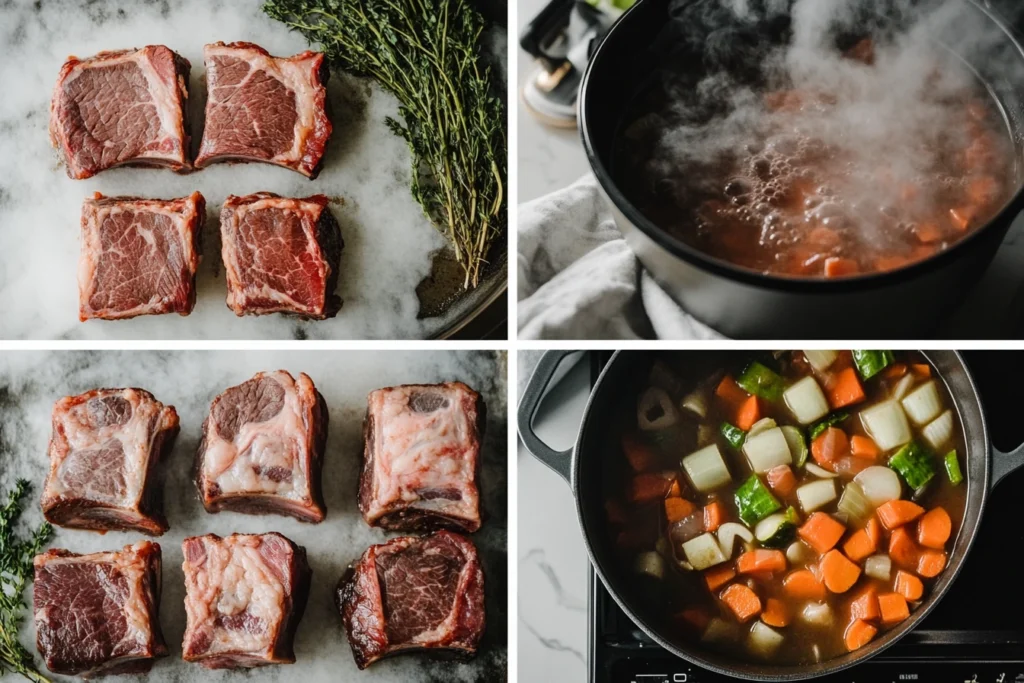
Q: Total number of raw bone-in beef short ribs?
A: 10